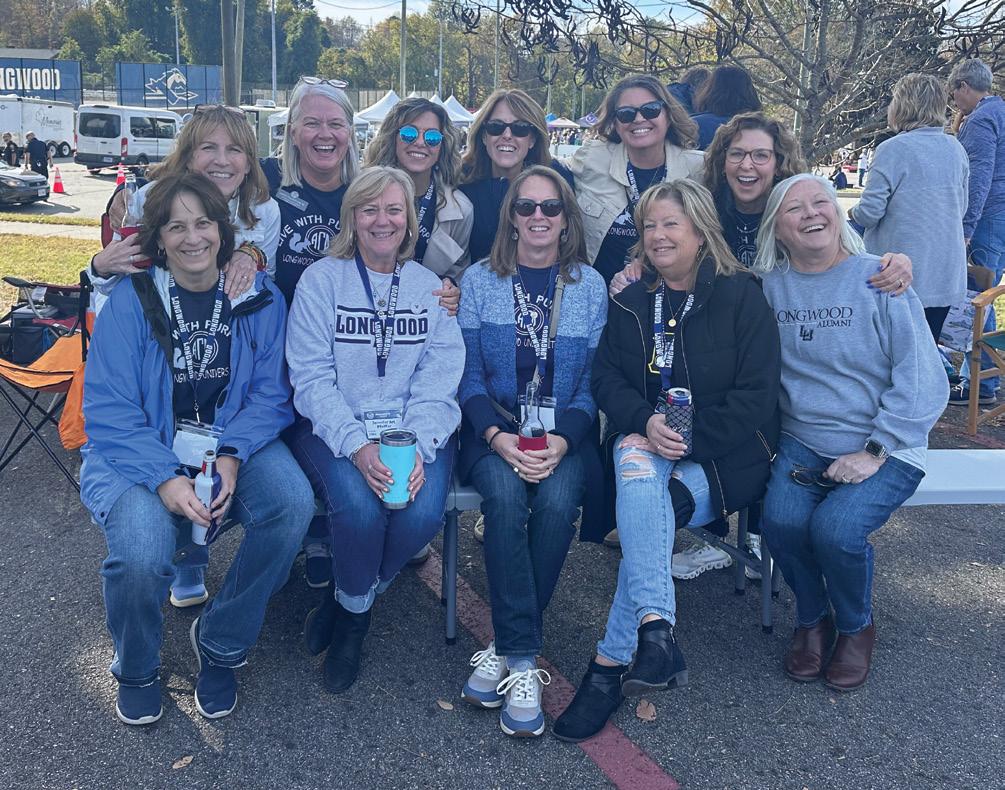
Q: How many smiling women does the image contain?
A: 11